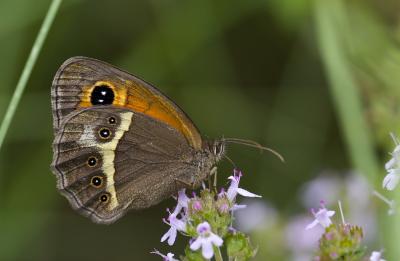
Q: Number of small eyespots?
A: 5